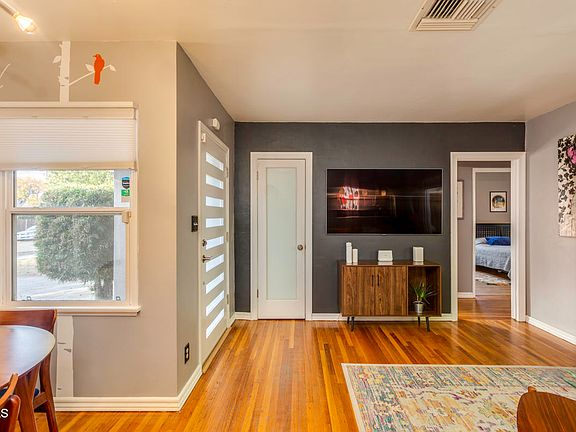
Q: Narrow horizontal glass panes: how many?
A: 9